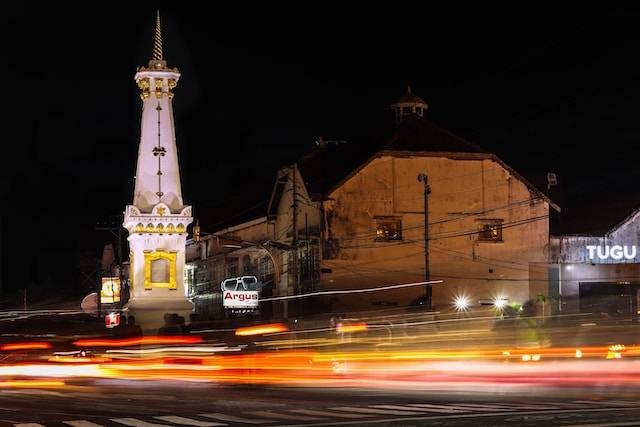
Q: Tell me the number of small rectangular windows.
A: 2